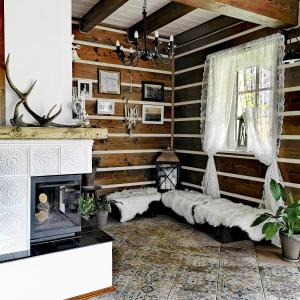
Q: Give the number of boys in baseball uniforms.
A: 0